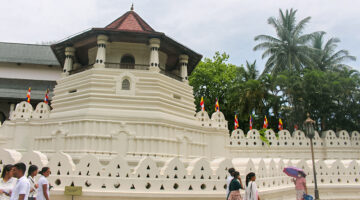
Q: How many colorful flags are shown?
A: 8